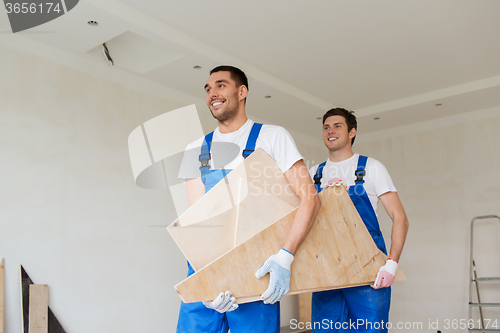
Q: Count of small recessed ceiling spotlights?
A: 6